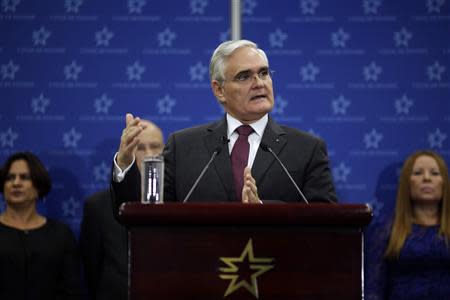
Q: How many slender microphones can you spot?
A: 2